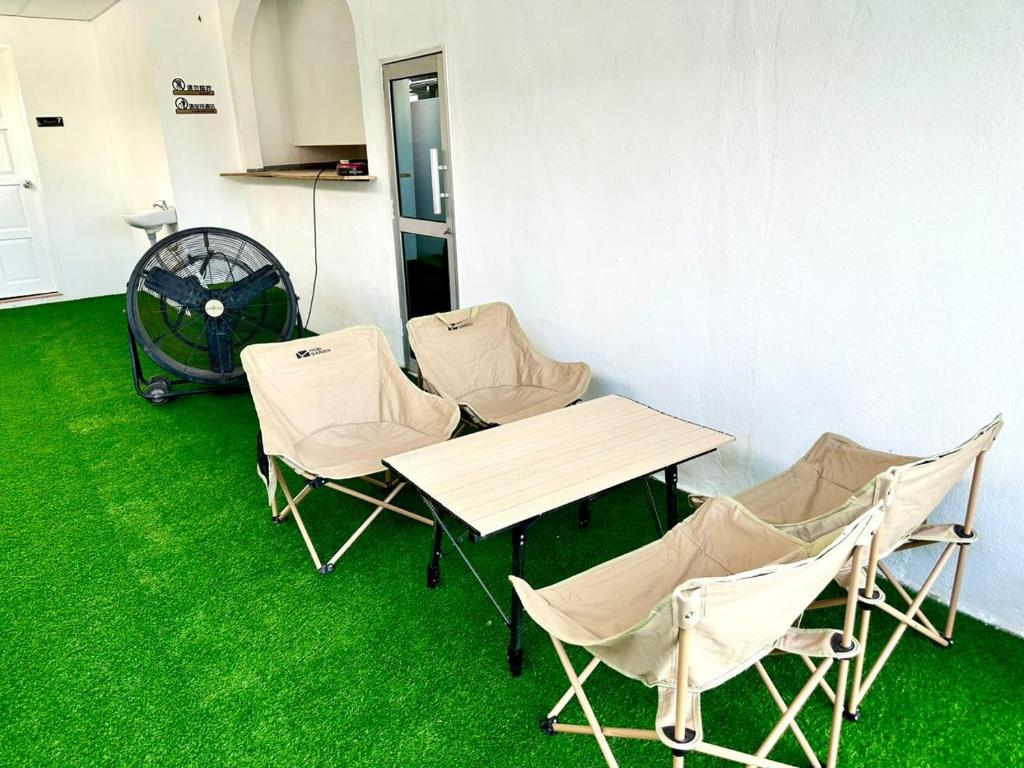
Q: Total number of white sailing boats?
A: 0